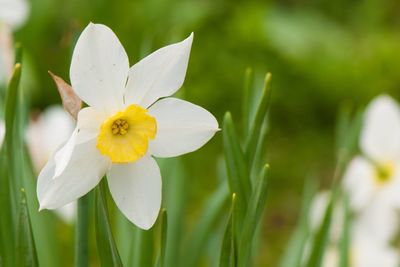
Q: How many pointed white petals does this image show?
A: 6